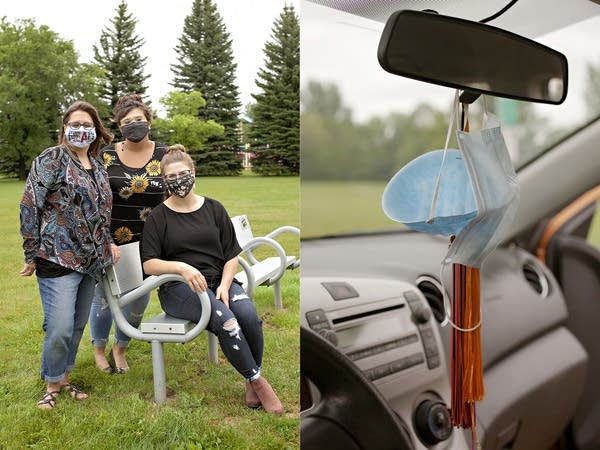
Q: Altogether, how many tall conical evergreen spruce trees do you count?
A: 3